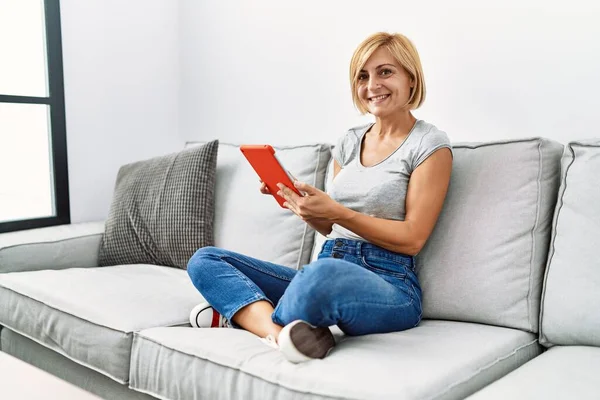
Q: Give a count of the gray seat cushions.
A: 3